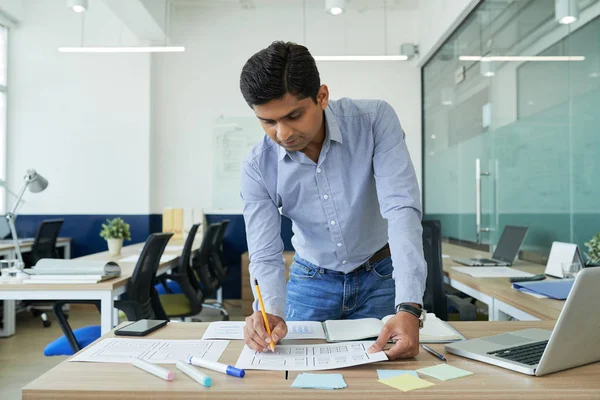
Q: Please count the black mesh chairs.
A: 6